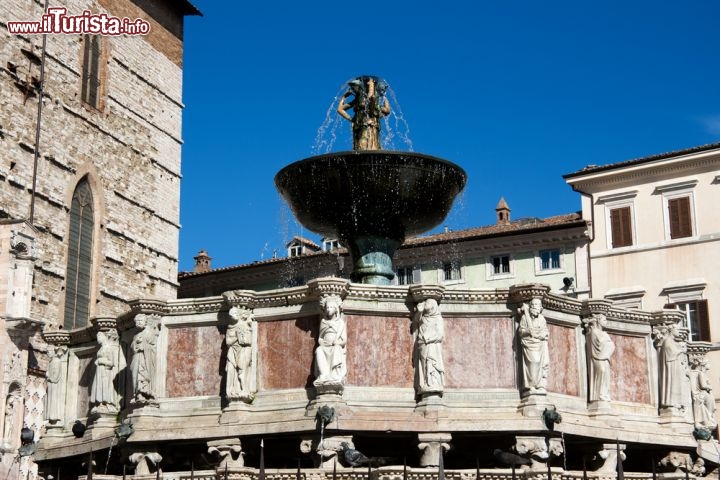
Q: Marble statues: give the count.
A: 10